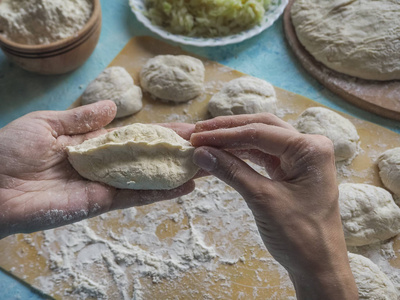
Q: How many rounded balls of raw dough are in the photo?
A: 7